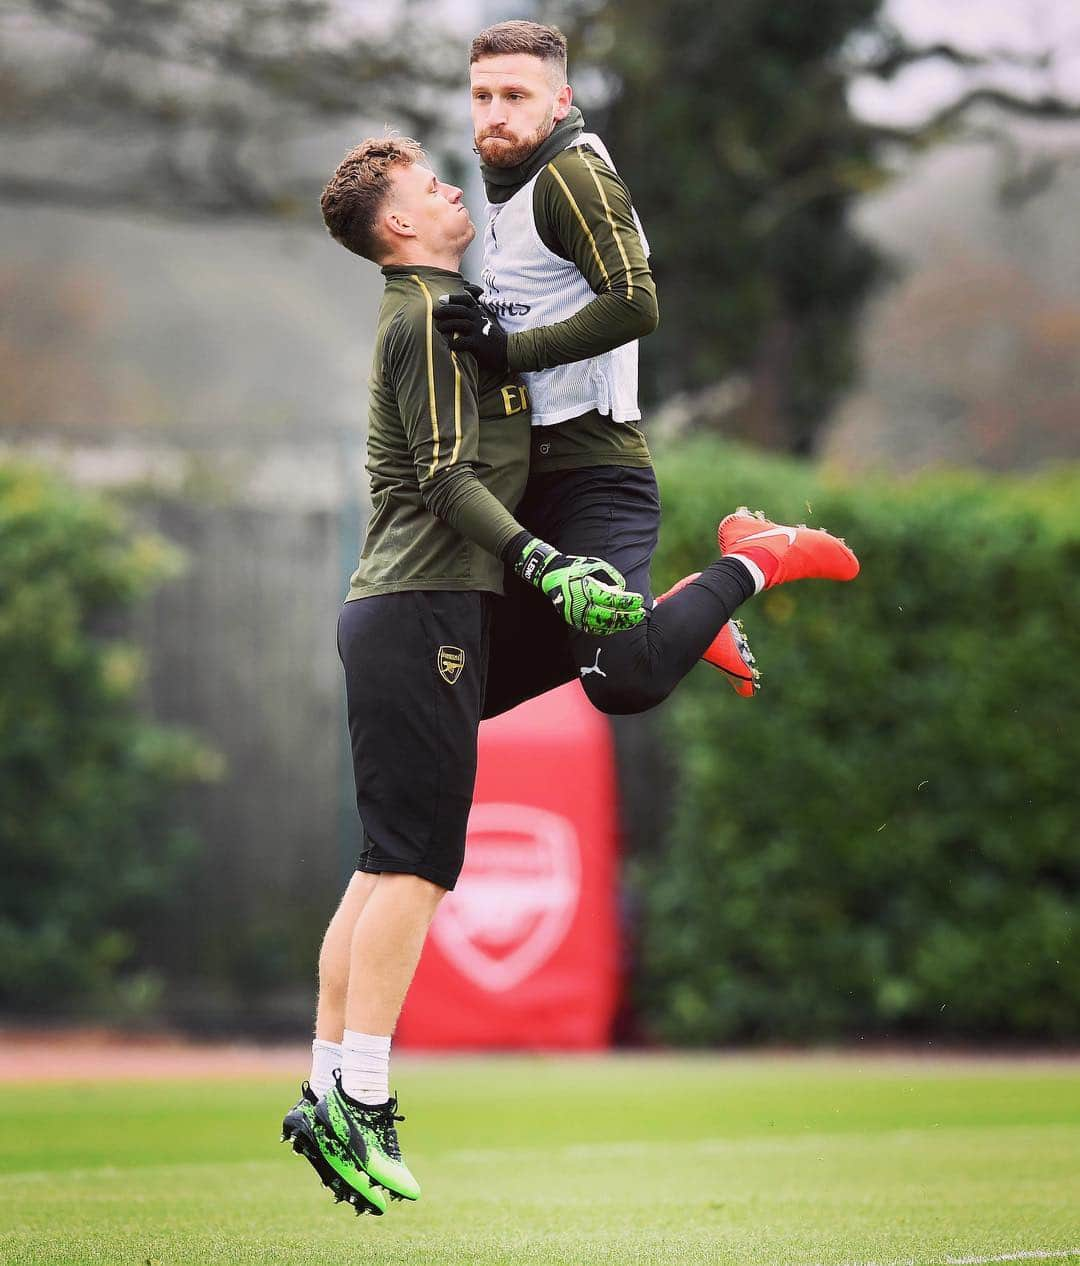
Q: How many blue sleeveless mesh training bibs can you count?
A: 0